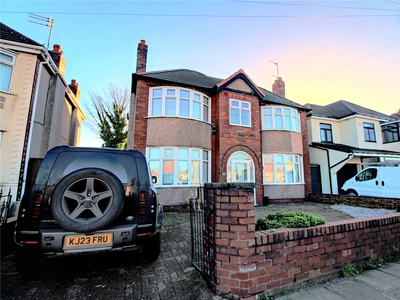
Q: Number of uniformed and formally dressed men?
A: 0